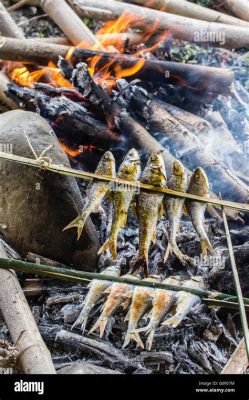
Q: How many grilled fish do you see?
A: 10